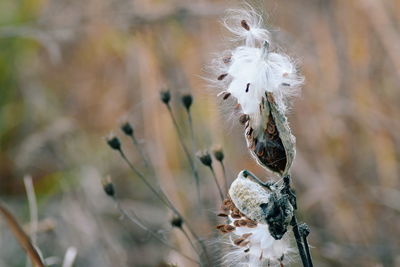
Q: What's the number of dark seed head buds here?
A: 8